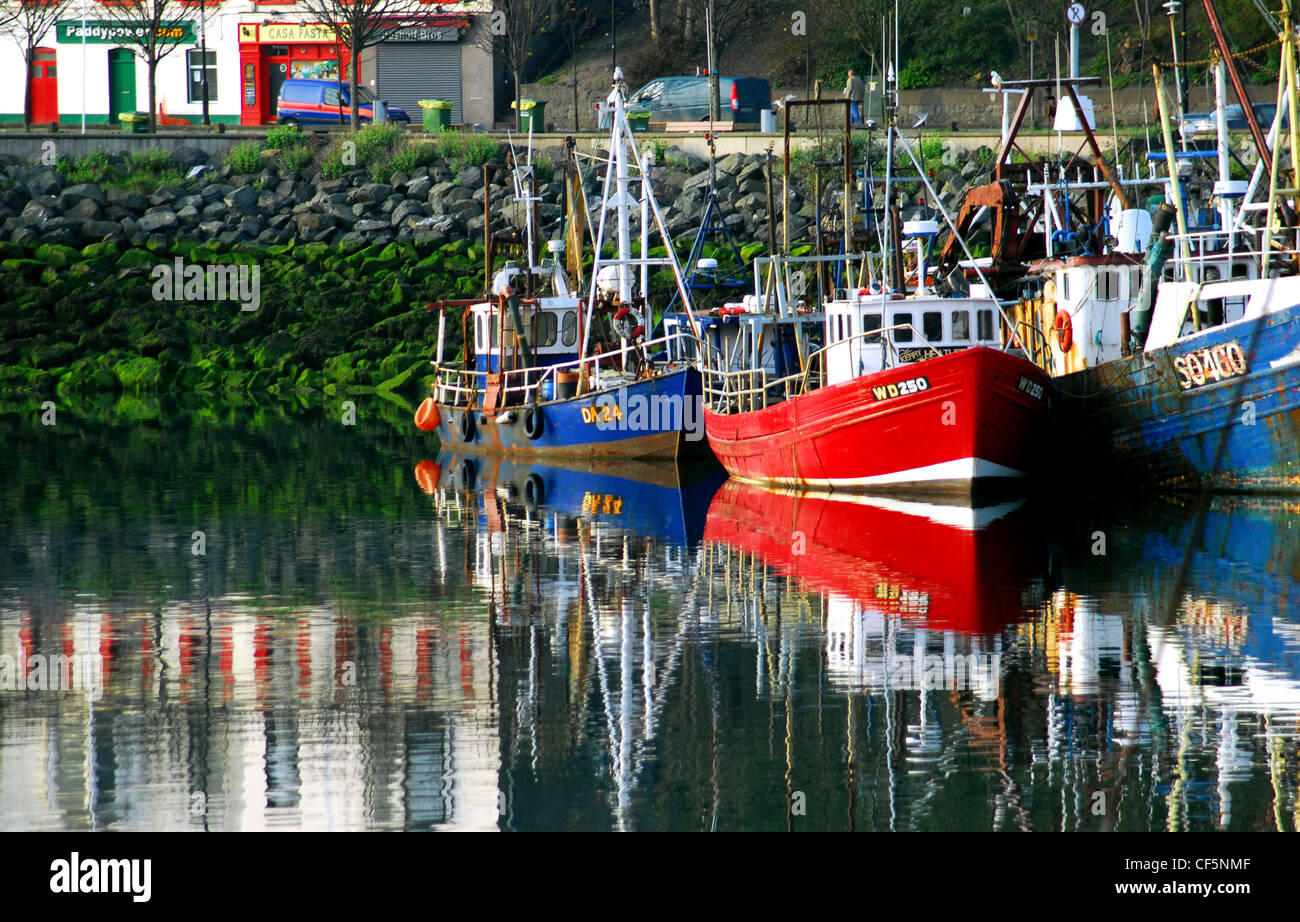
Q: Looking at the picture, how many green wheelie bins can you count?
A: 4